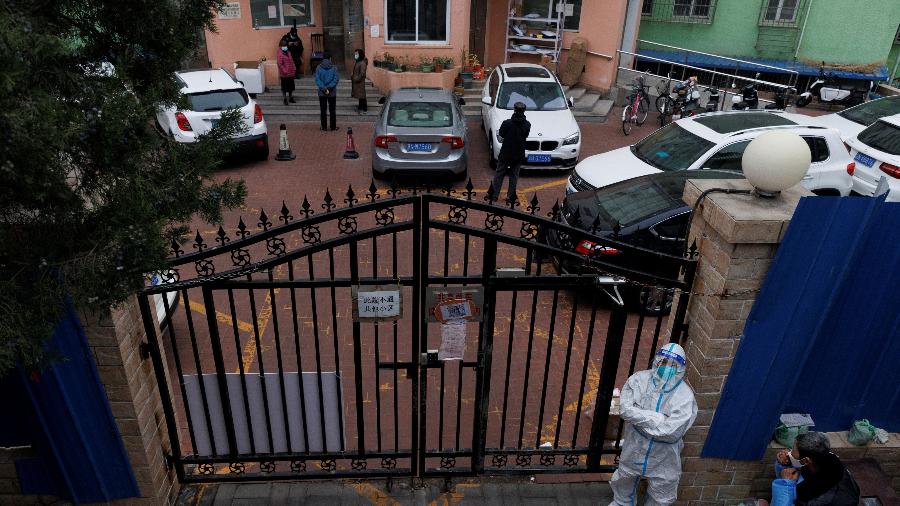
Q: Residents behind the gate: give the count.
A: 5